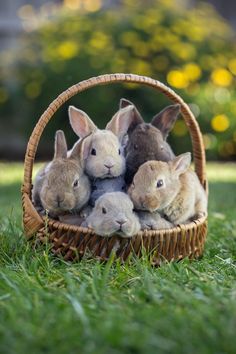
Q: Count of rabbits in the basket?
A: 5